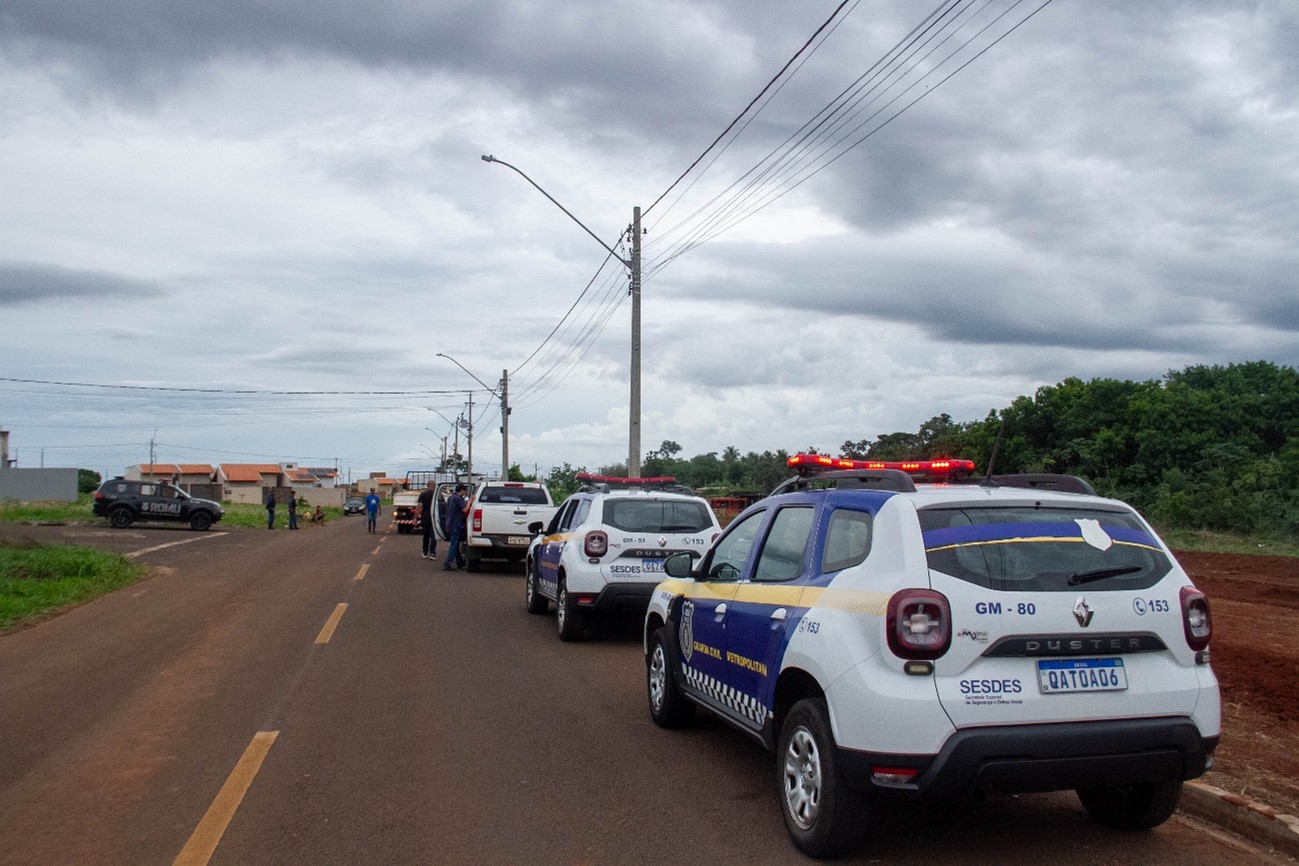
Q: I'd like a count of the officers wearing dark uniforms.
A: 2